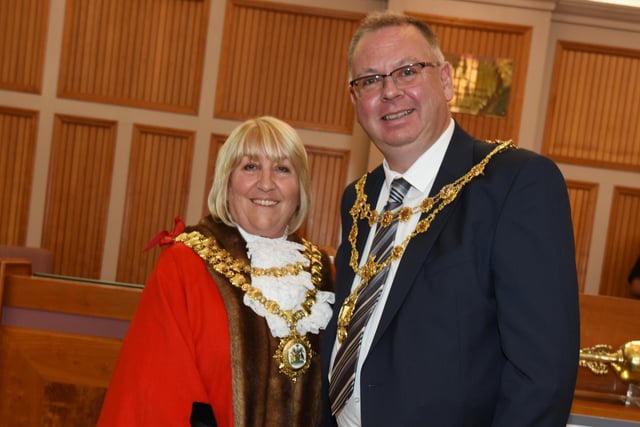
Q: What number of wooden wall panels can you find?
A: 12